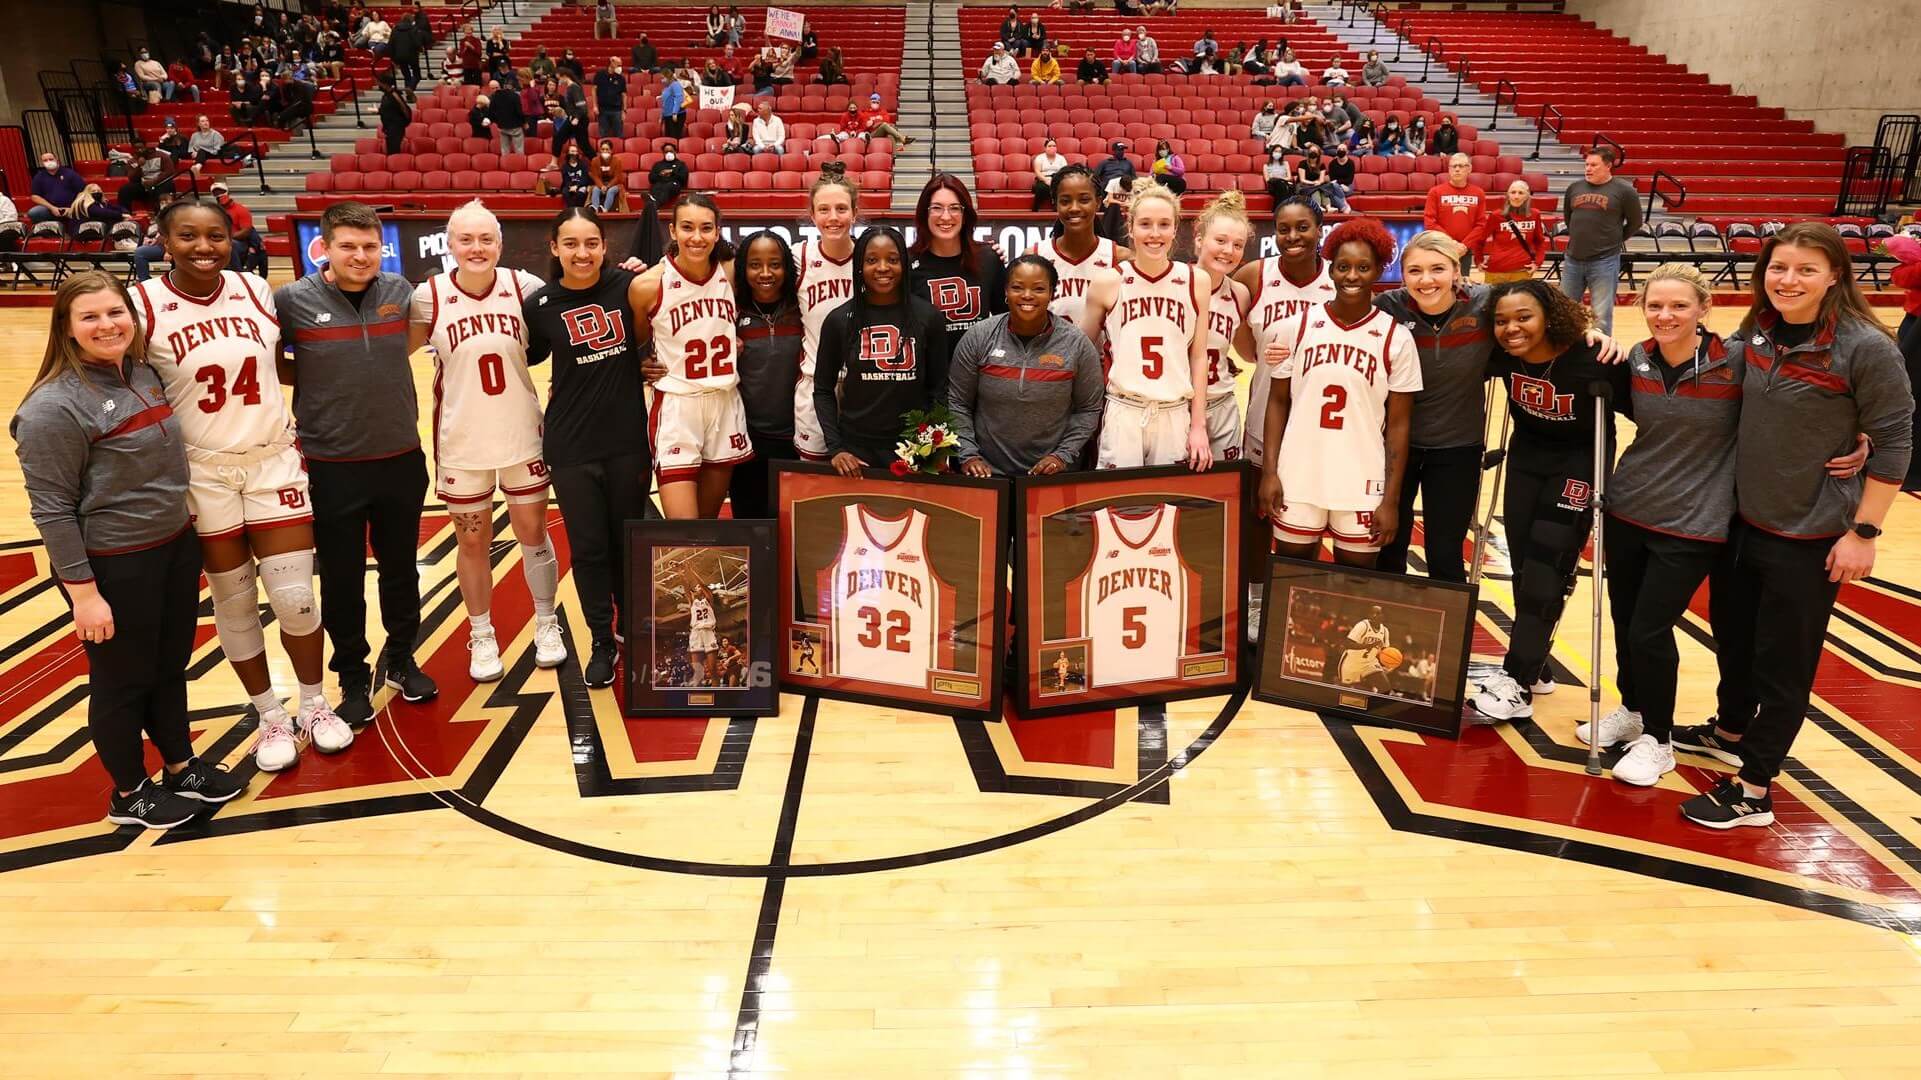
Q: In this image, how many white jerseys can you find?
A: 11